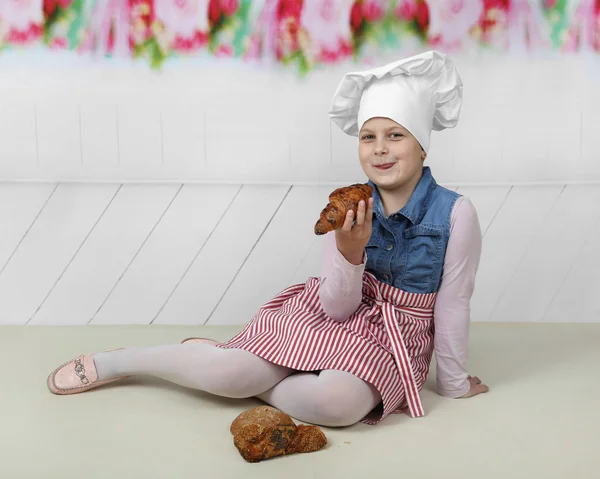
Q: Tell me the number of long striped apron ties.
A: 1